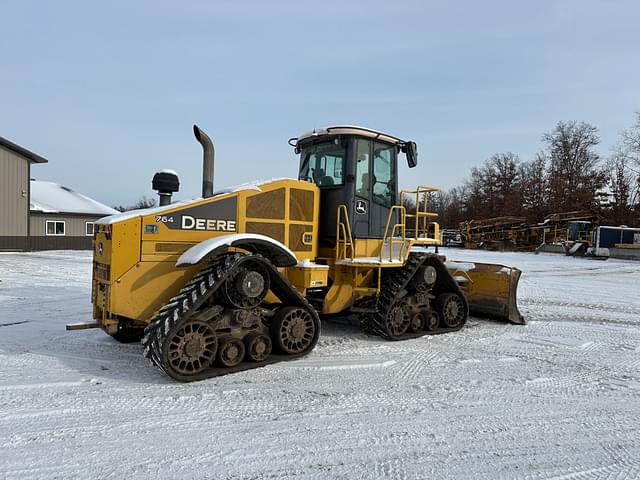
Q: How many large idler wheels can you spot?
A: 4